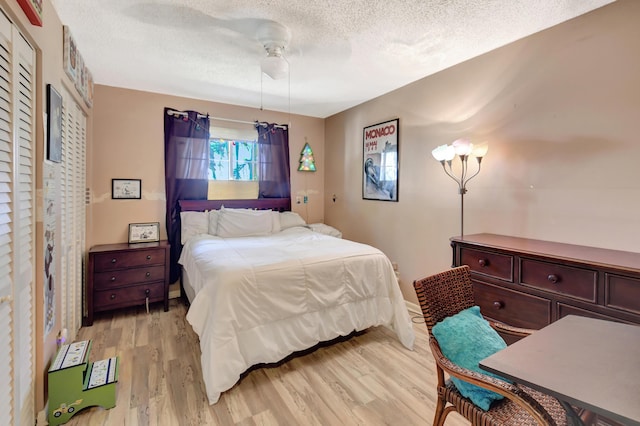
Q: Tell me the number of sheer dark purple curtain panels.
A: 2